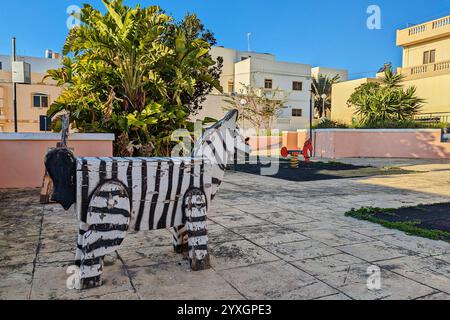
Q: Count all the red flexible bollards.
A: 0